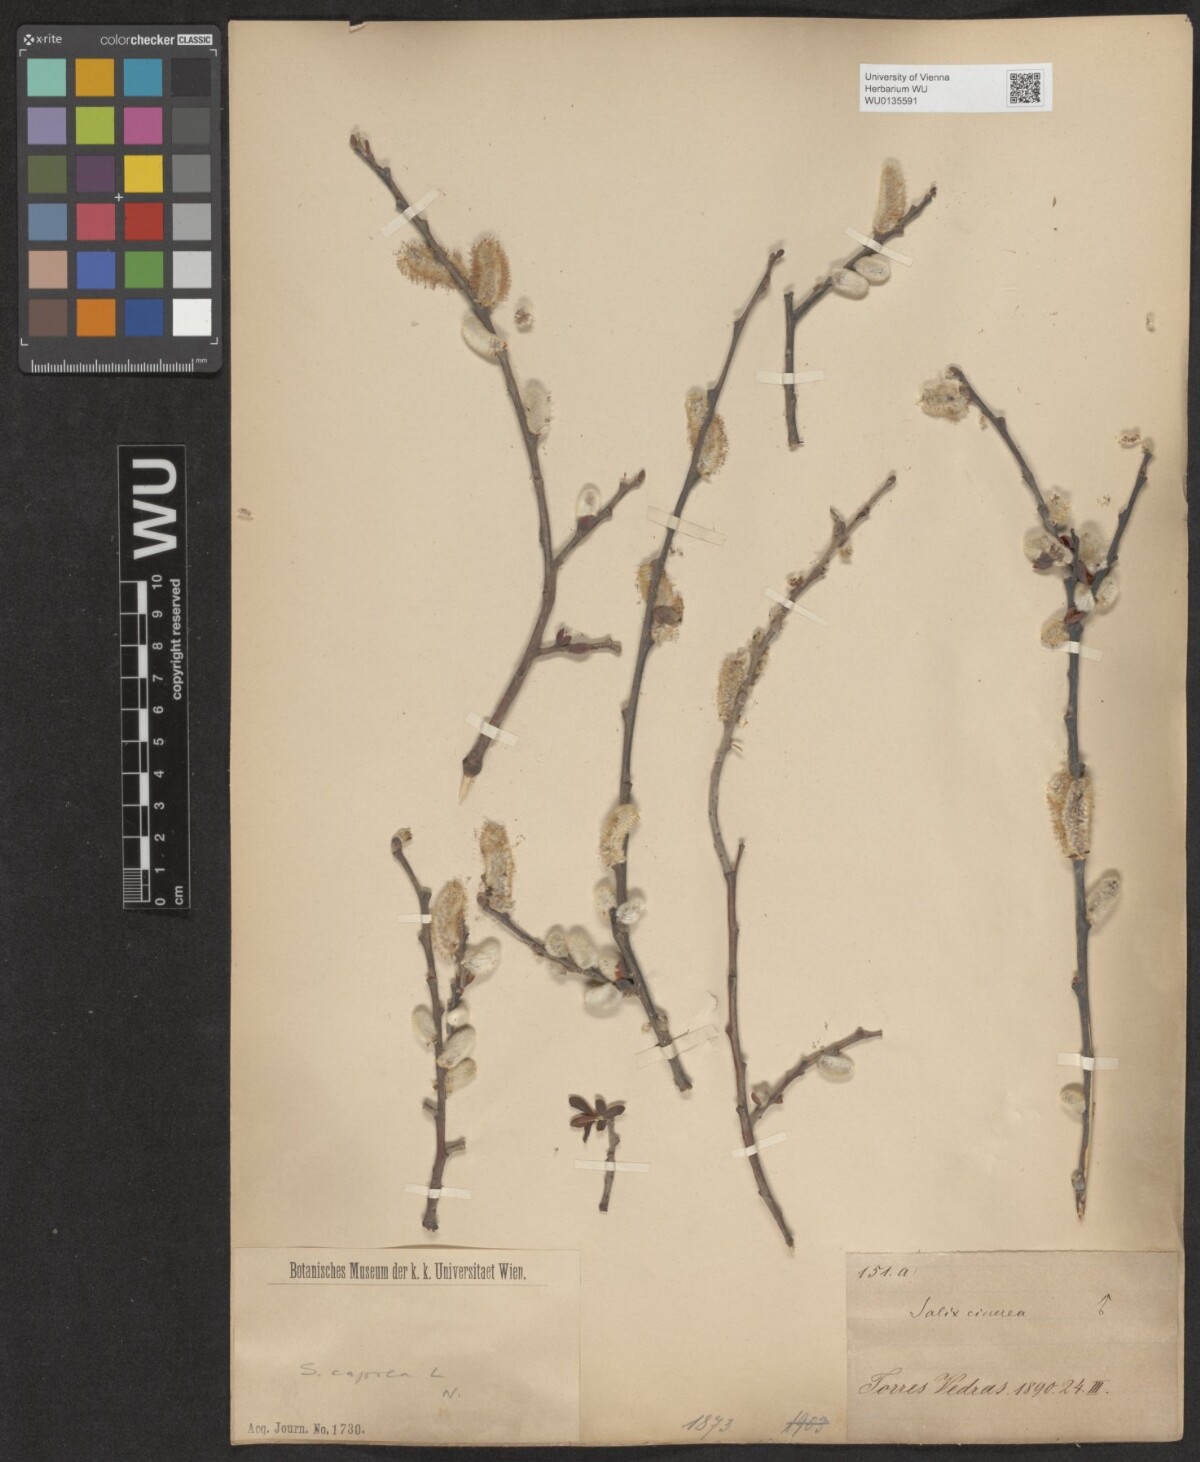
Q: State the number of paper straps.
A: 13